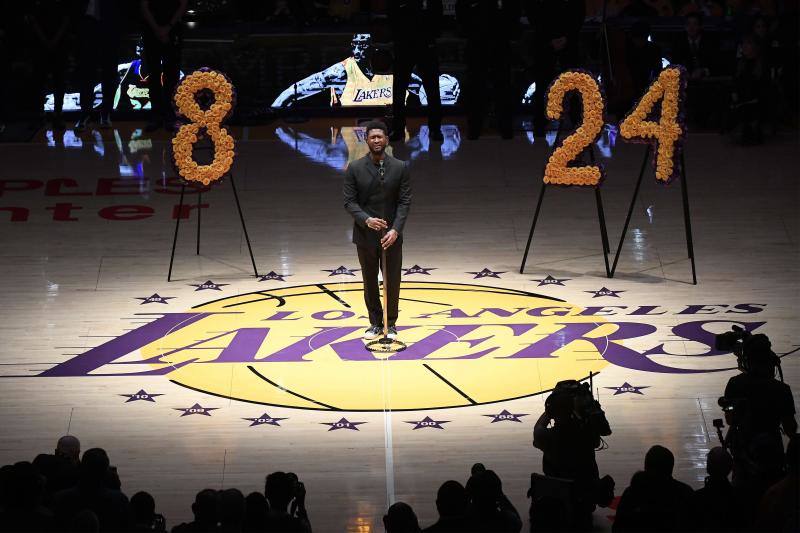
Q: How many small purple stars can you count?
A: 15